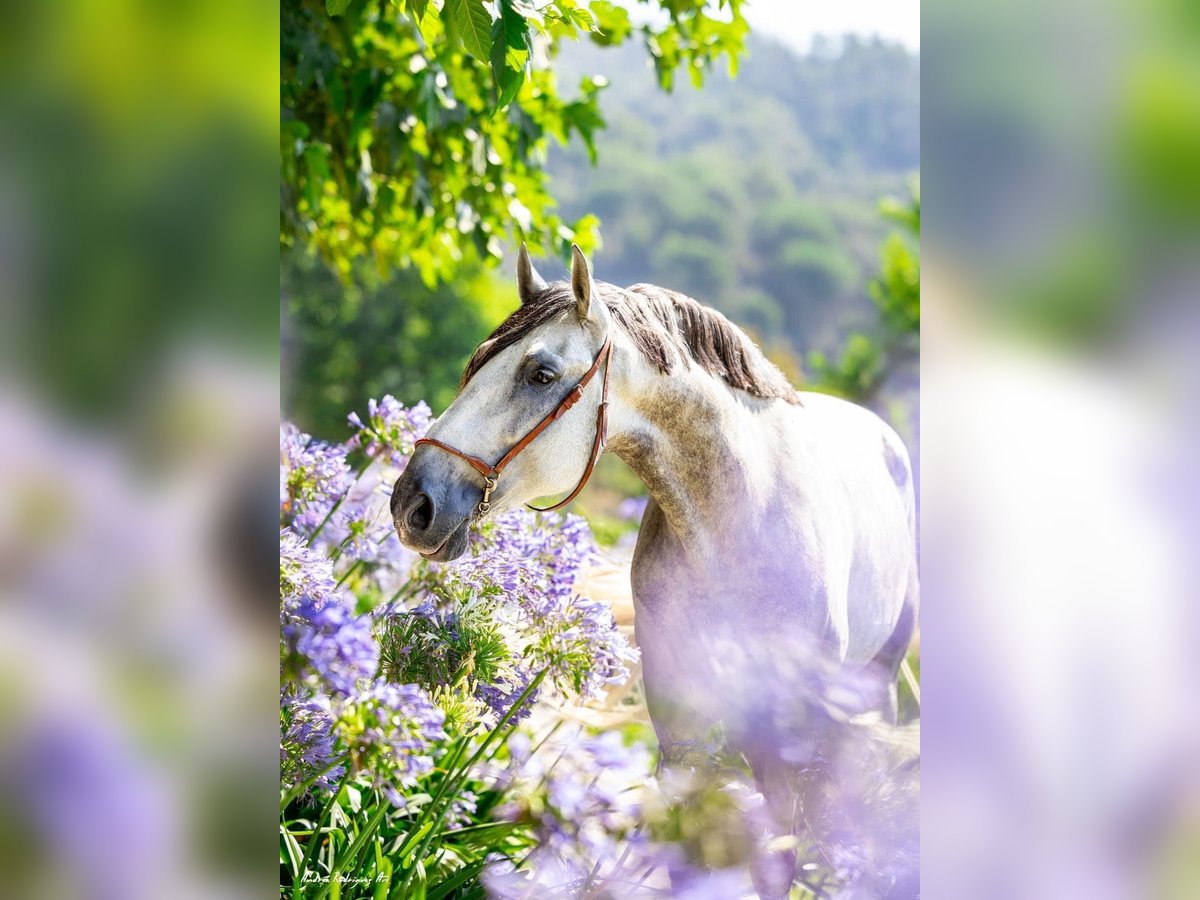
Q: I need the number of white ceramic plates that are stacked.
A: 0